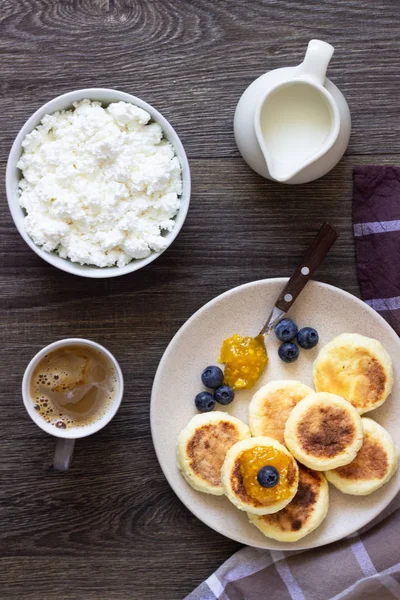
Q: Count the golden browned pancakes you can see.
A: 7